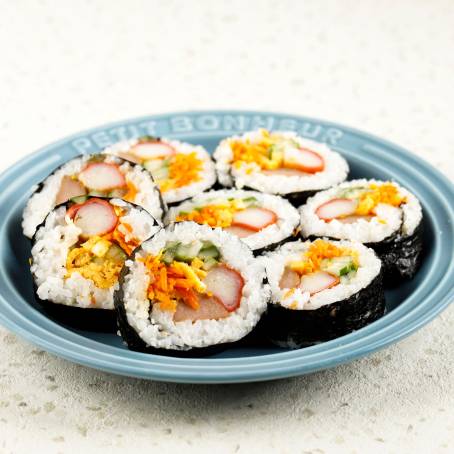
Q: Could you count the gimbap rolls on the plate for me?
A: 8